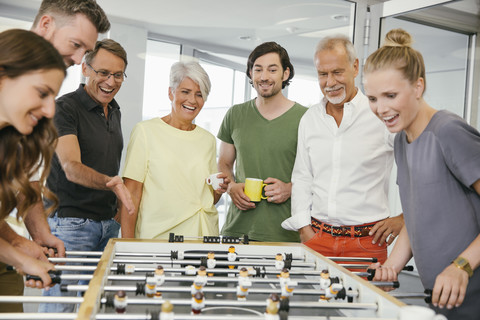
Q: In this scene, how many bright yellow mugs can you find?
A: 1